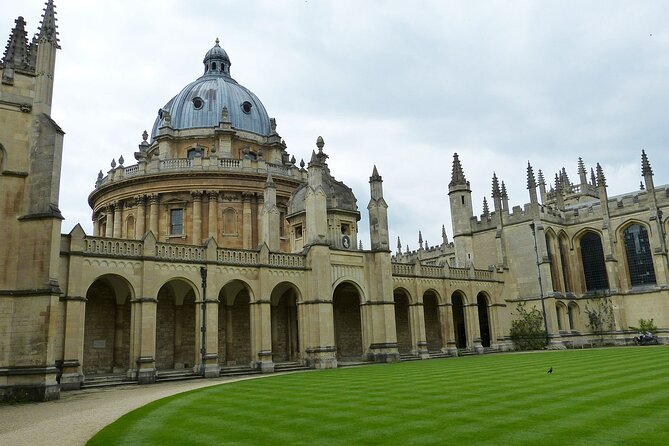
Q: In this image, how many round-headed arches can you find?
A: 9